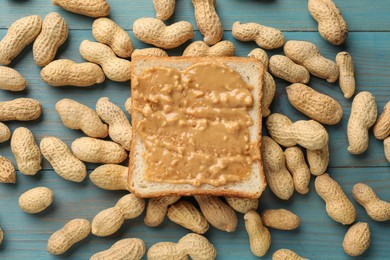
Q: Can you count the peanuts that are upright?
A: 0